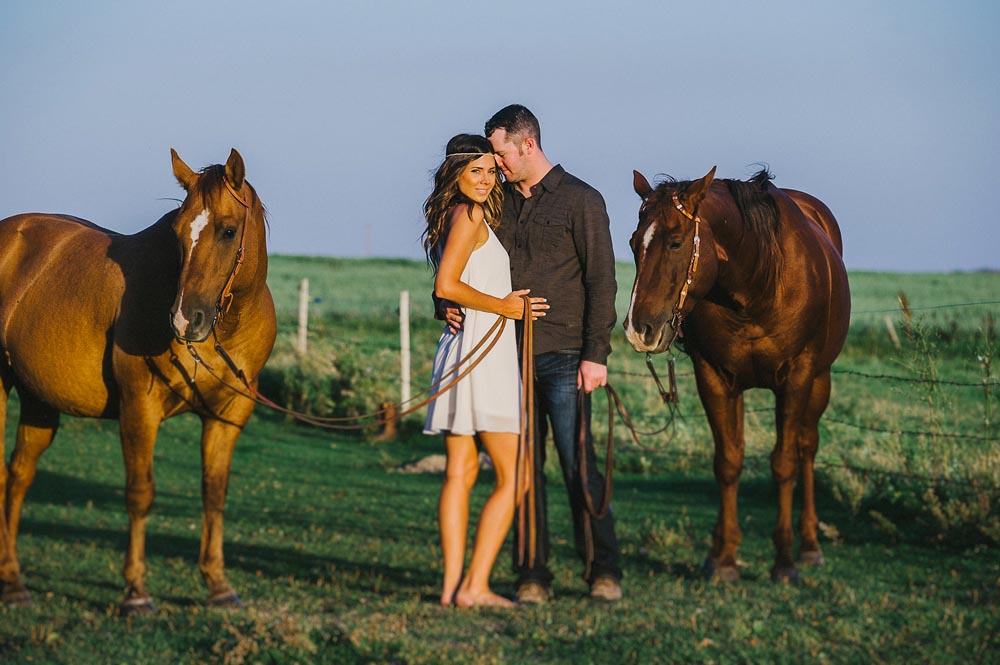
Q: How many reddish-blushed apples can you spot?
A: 0